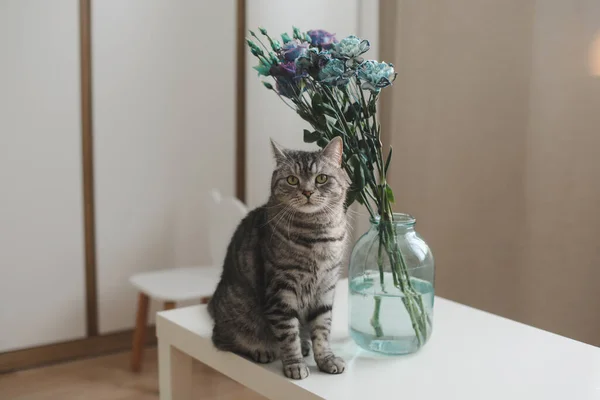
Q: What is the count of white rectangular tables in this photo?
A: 1